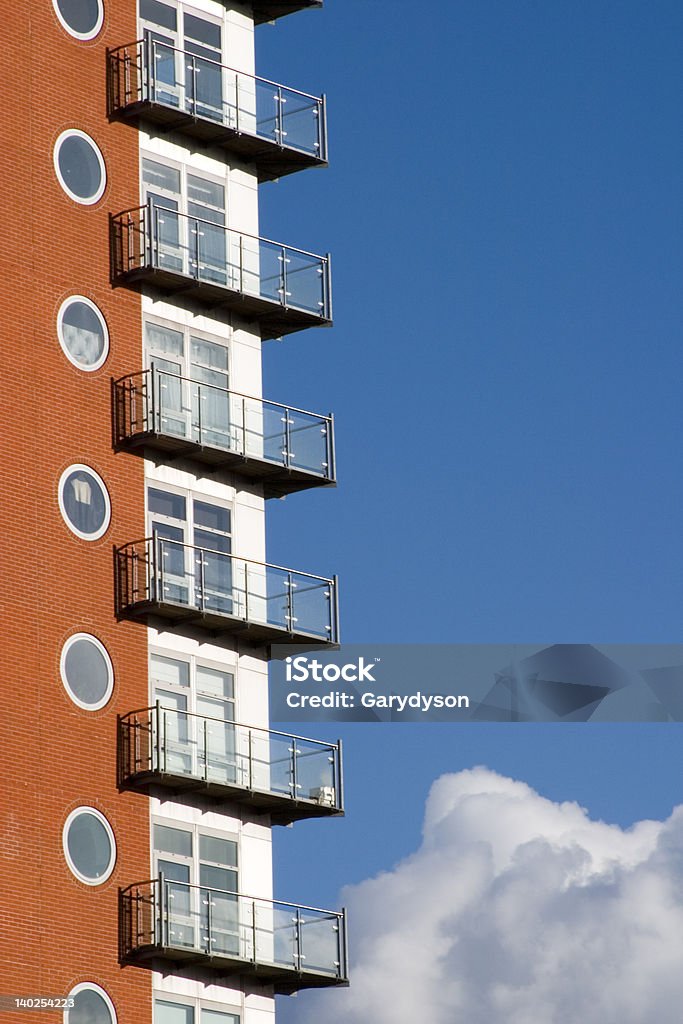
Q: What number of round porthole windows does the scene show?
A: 7